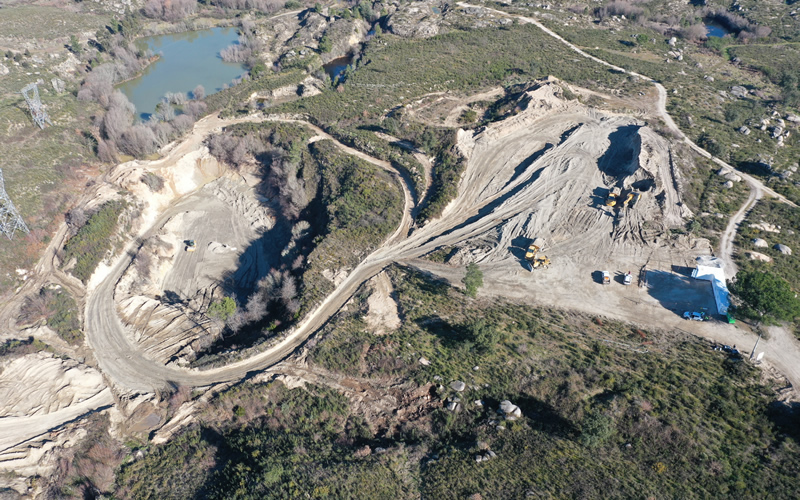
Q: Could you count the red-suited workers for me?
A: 1